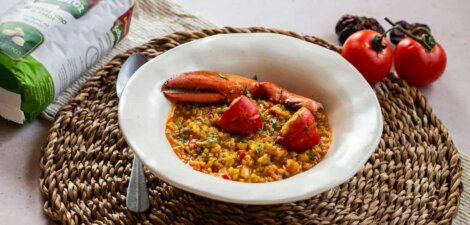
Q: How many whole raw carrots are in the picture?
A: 0